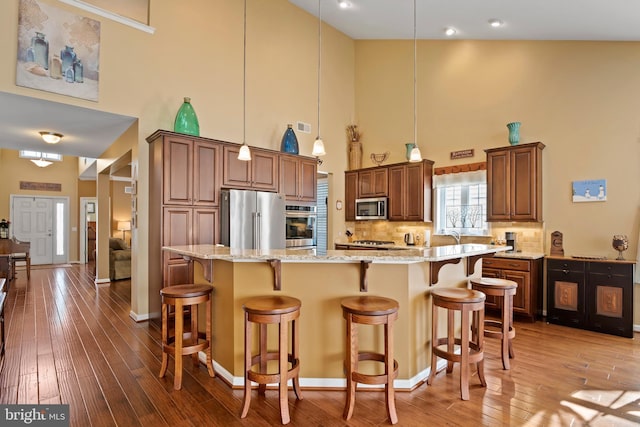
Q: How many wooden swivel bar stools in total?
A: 5